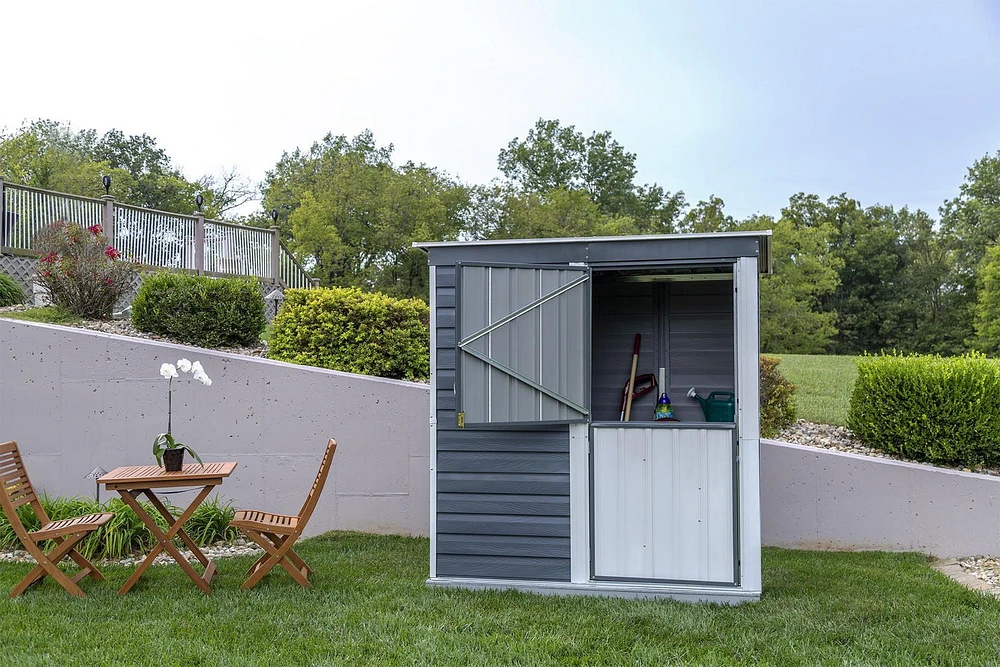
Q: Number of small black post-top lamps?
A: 3